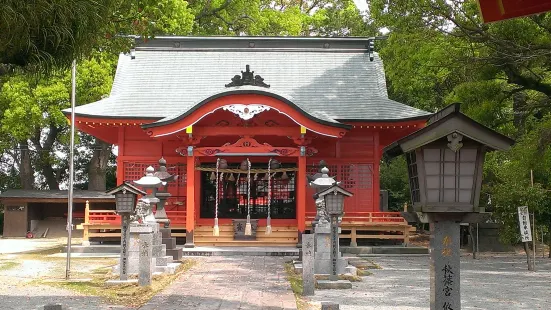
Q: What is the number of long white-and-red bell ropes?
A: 3